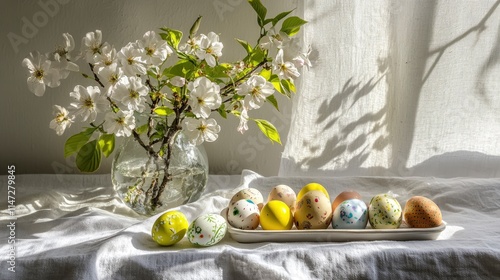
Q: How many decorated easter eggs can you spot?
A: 12